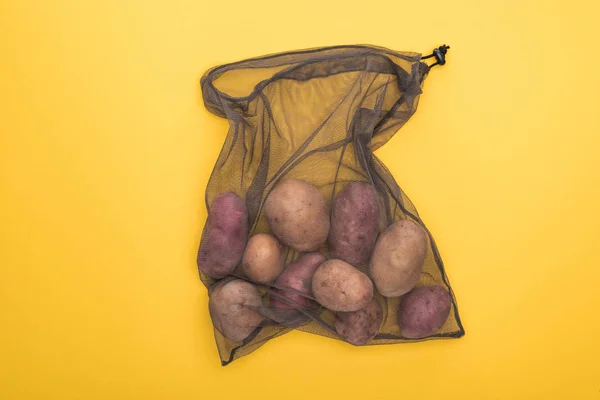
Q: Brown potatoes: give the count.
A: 5